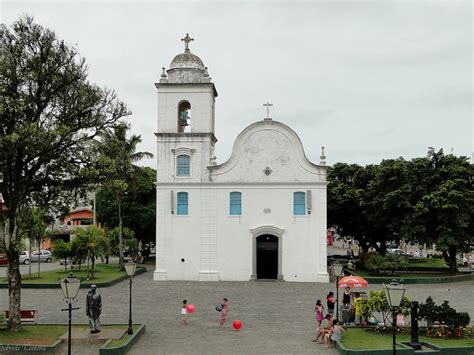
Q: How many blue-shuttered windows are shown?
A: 4